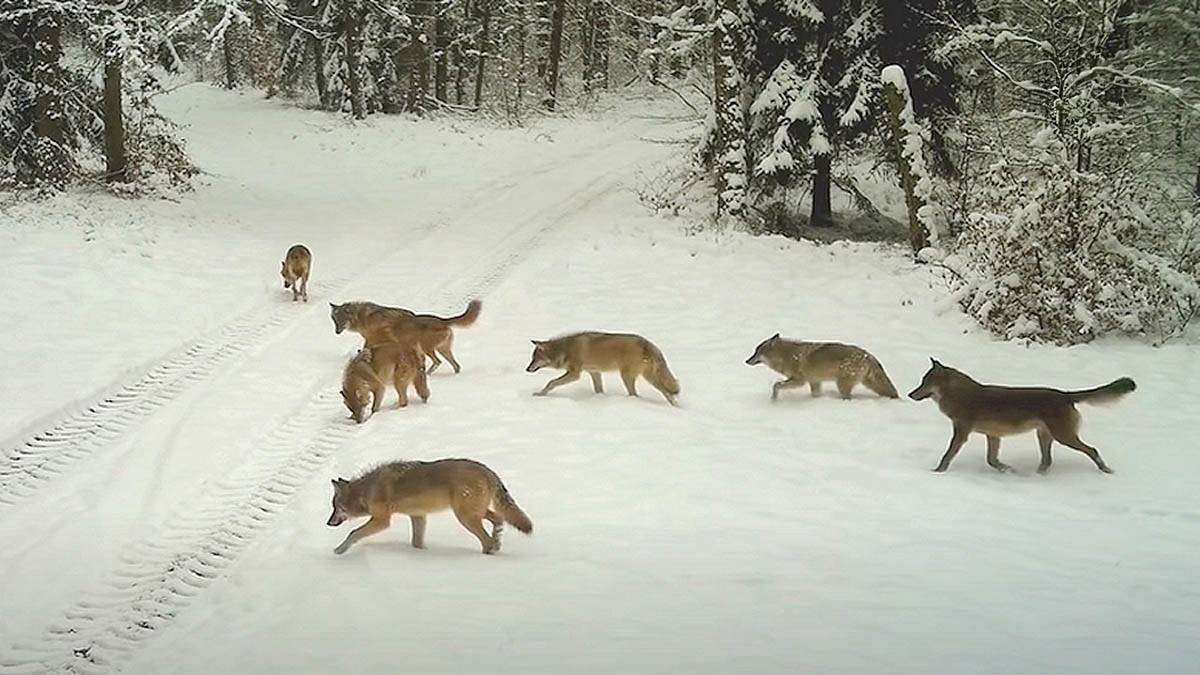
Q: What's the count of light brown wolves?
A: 6